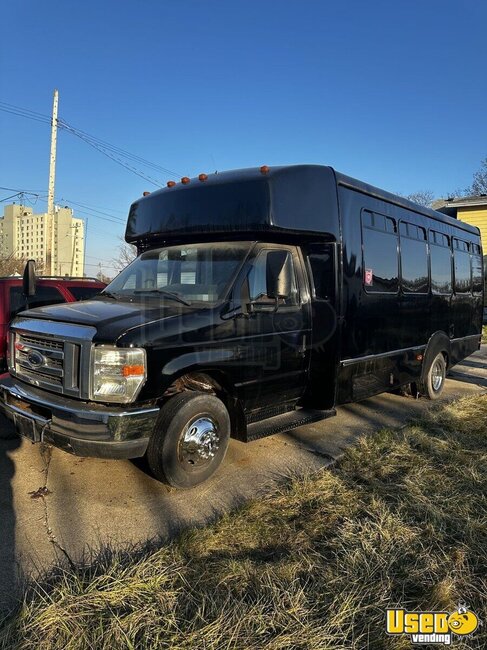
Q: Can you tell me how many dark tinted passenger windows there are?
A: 5